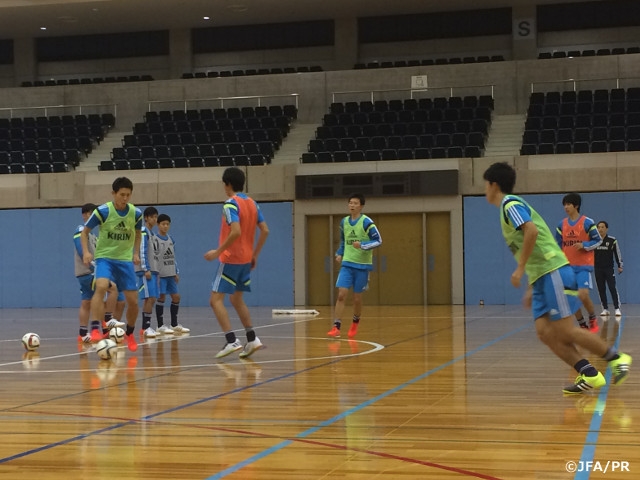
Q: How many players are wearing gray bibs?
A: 3